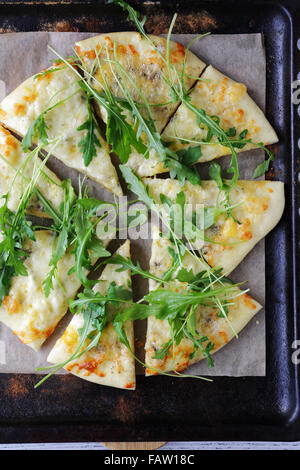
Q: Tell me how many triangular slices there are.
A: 8